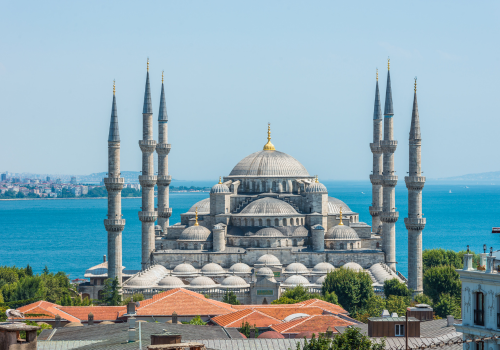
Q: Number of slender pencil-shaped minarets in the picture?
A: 6